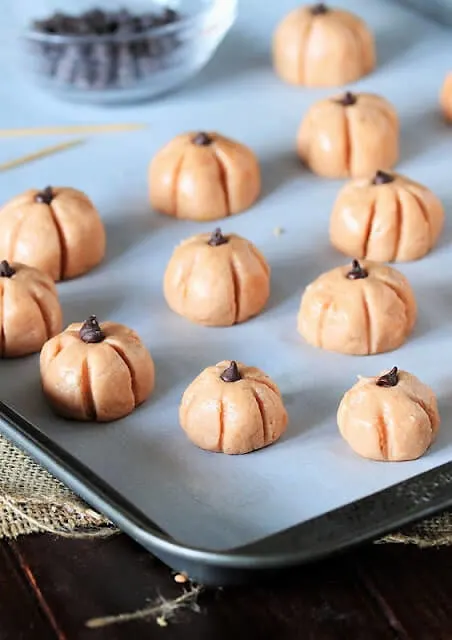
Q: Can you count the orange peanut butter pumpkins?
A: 12